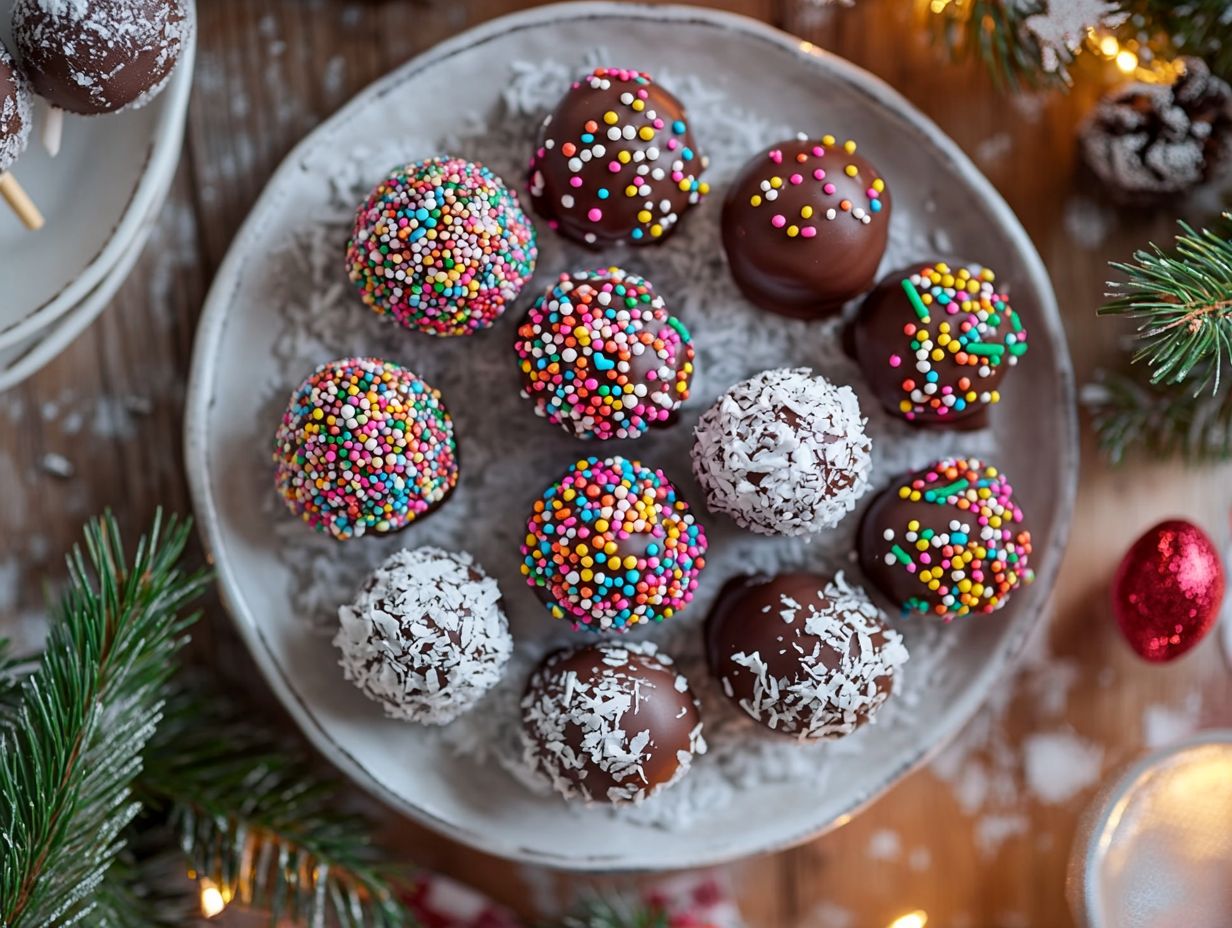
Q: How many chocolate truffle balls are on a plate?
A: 12